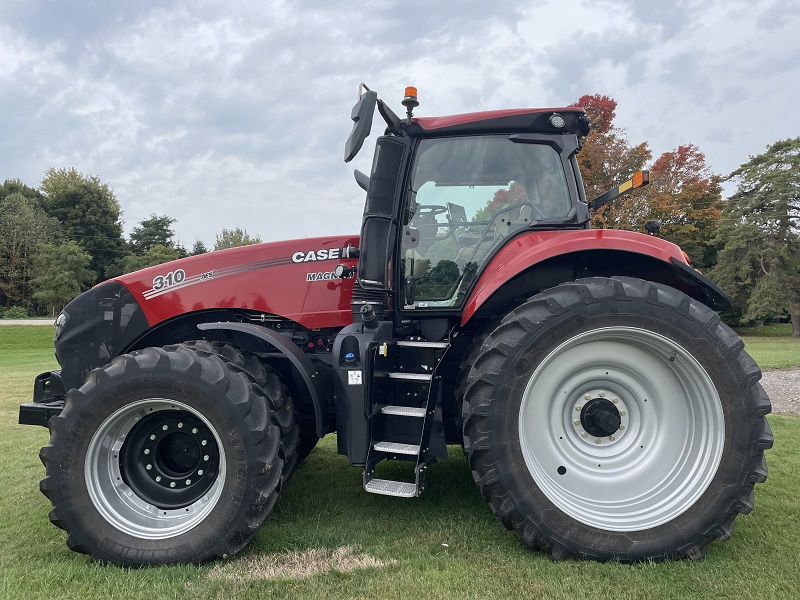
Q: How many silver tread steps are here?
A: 5